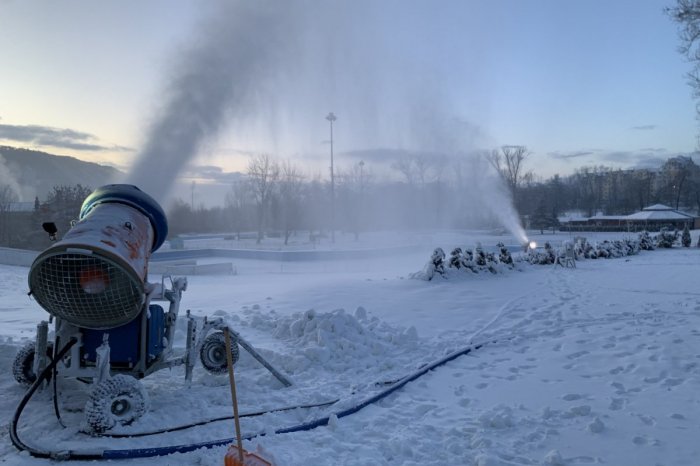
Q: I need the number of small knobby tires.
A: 3